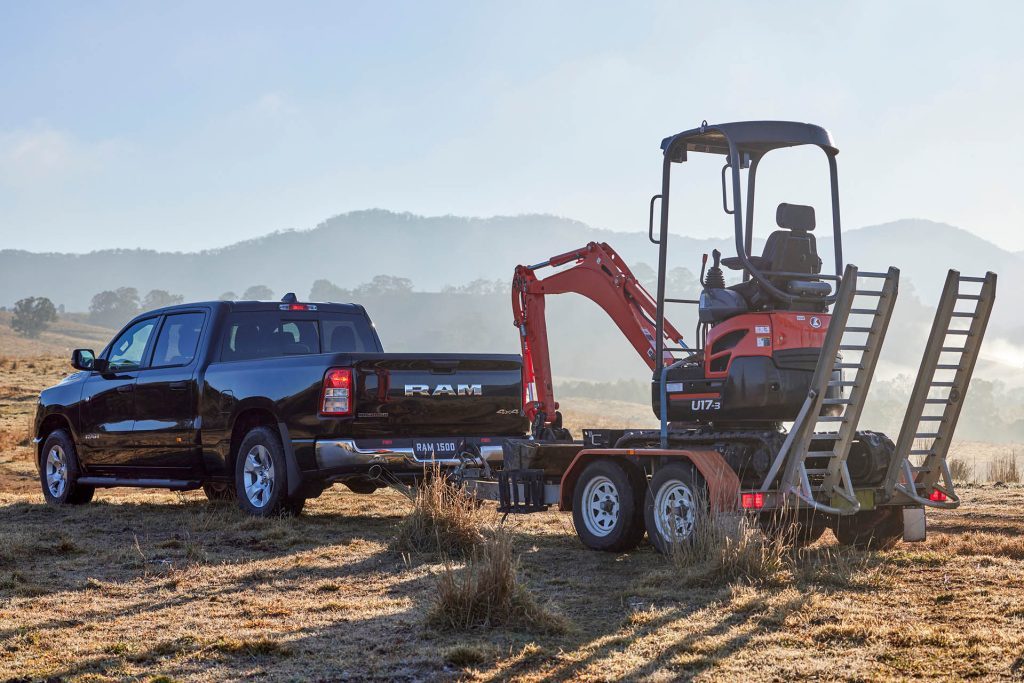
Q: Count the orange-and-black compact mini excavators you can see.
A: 1